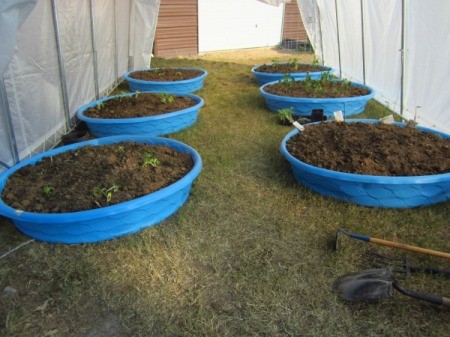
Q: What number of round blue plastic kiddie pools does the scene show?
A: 6